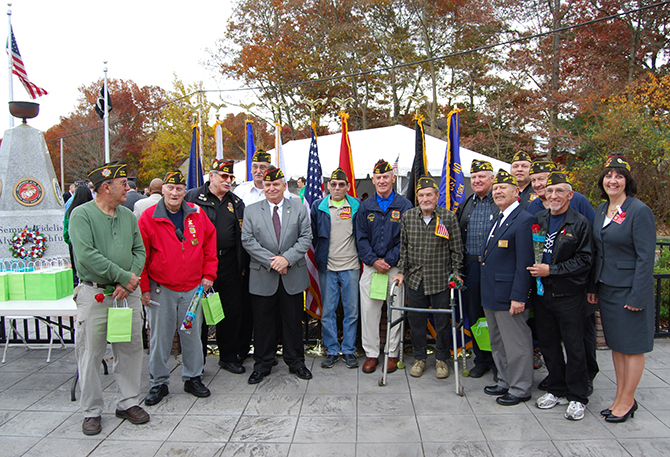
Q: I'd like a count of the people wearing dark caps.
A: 14